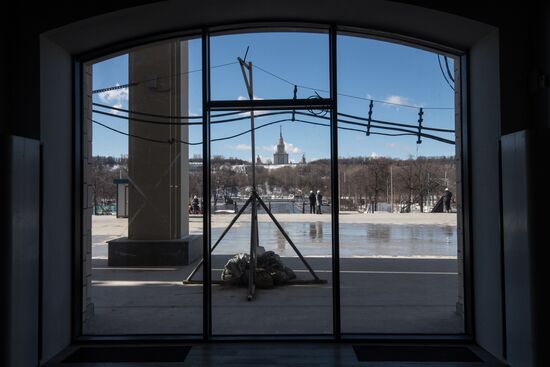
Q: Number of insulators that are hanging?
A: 3